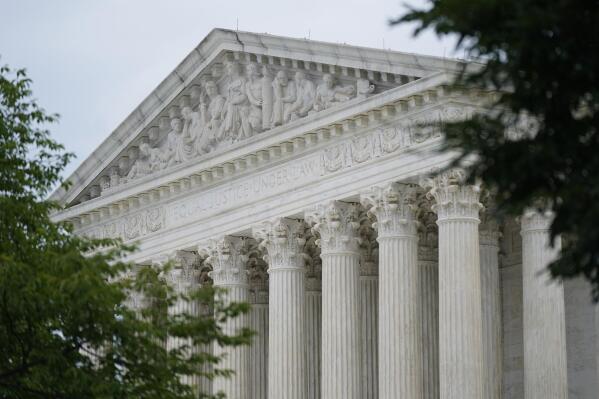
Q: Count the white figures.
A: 9